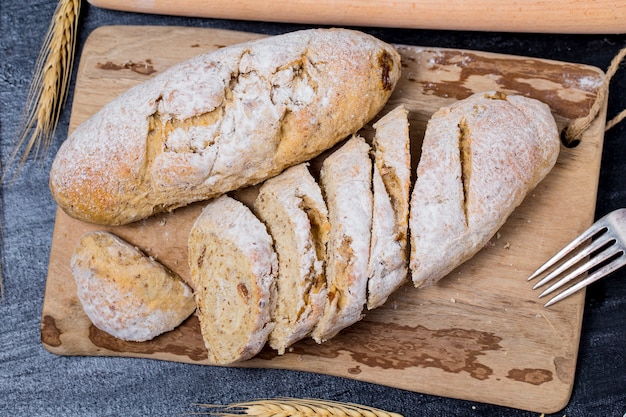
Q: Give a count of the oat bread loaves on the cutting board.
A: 2